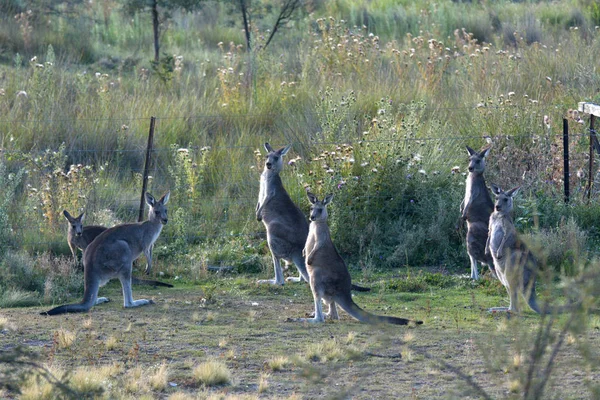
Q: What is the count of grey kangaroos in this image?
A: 6